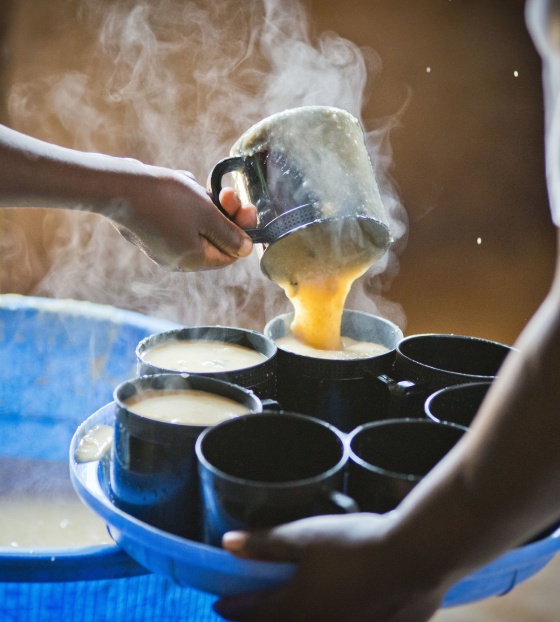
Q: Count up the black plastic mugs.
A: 8